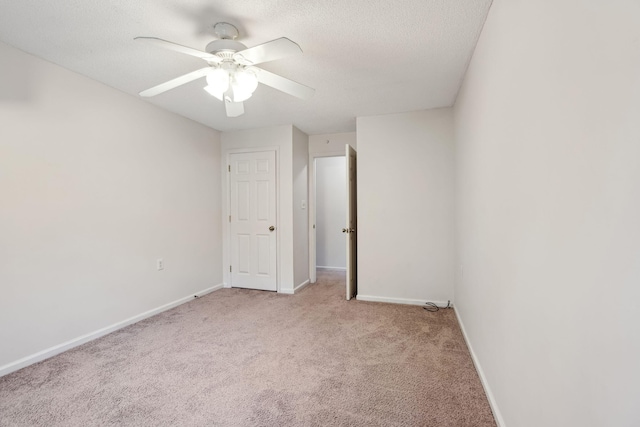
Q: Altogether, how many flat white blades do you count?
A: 5